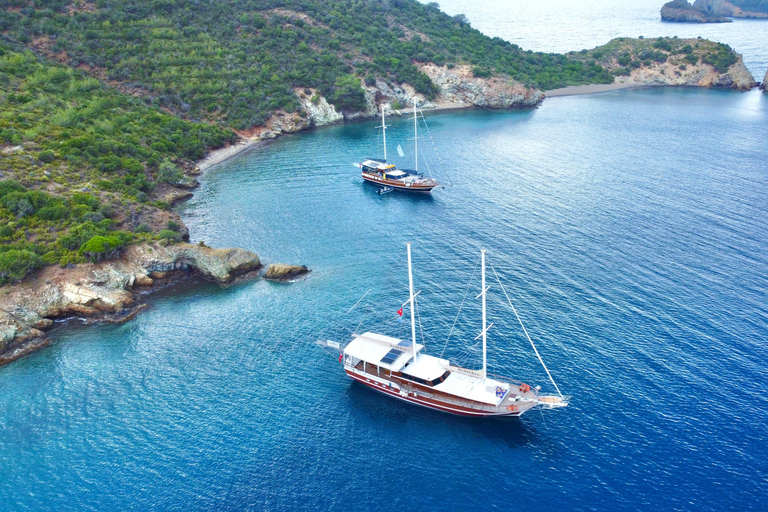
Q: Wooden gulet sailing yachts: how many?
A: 2